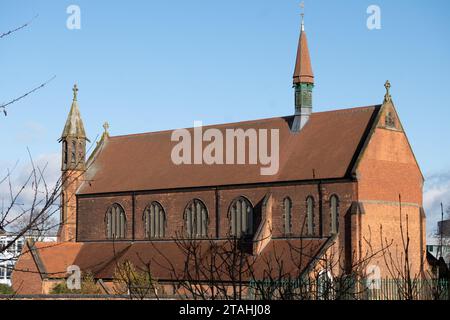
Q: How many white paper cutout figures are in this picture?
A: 0